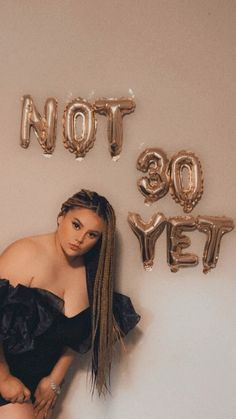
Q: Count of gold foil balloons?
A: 8